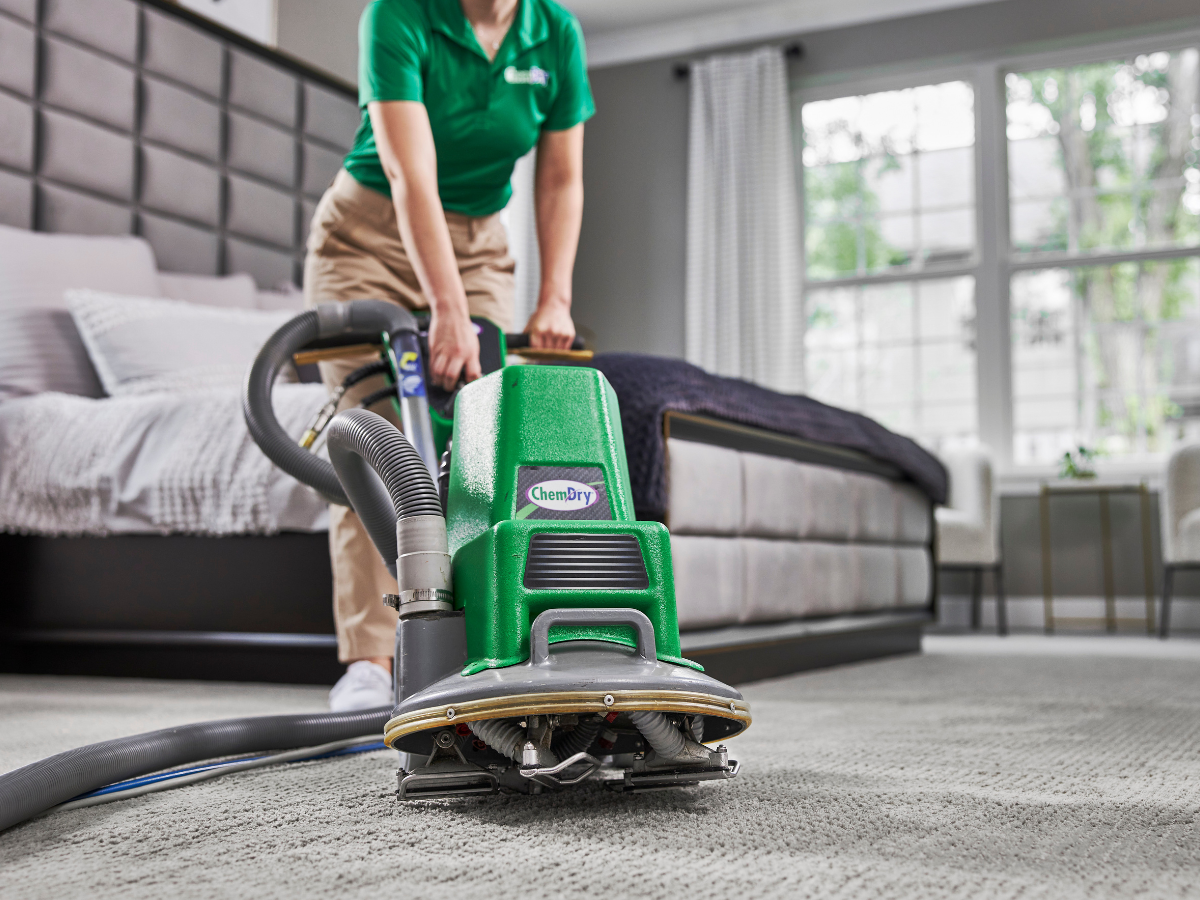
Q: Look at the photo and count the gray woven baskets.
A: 0